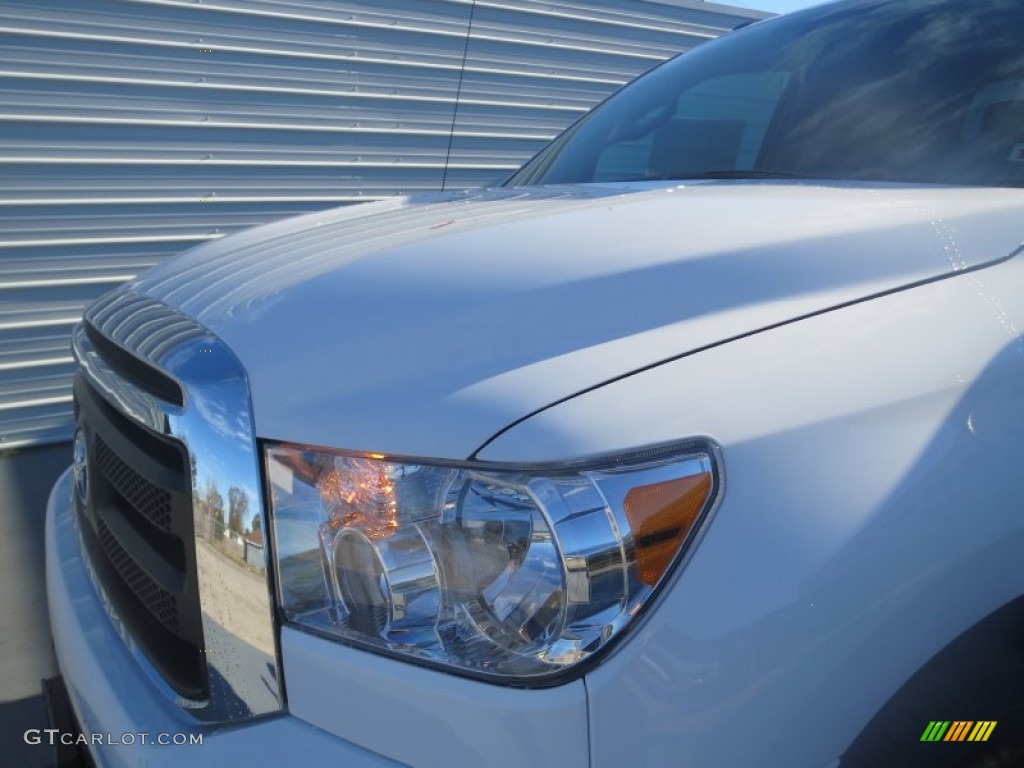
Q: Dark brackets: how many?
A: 1